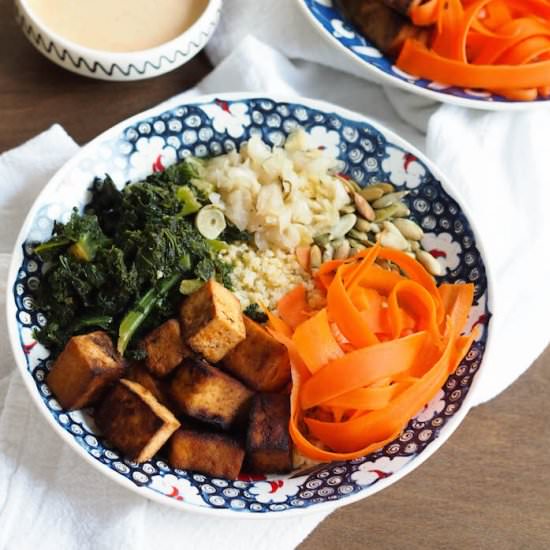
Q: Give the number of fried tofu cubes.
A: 9